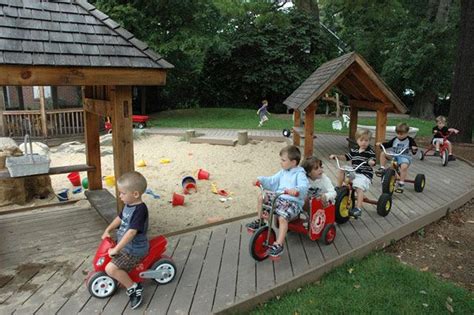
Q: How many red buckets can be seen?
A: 4